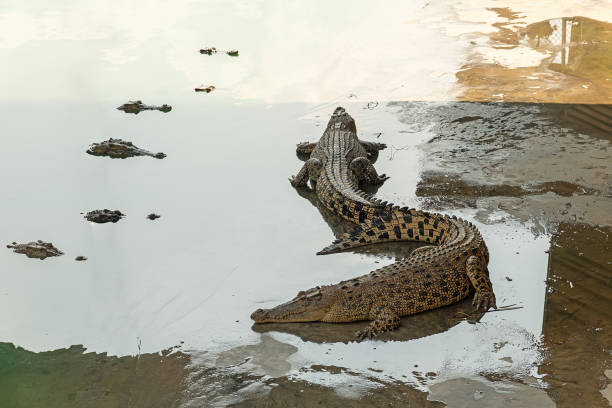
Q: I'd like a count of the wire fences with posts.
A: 1